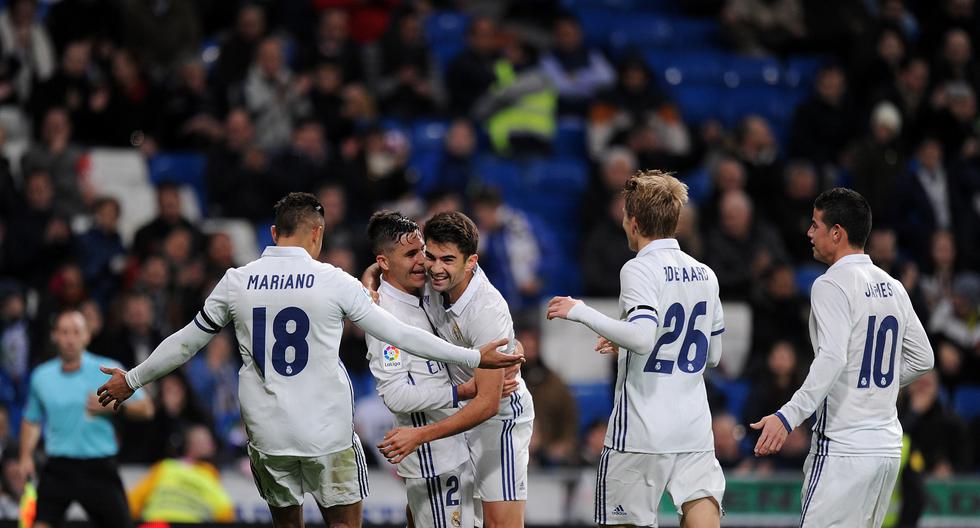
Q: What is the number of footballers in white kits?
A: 5